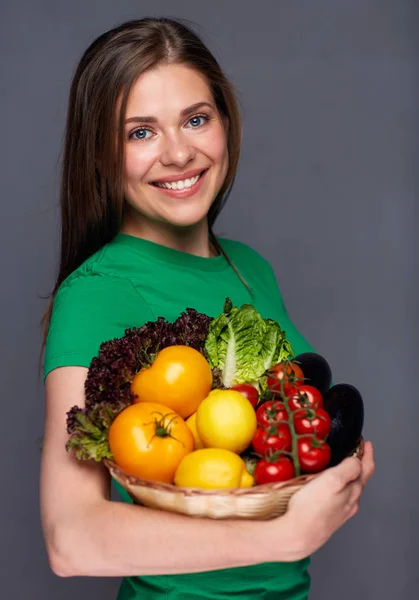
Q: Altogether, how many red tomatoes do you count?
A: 8